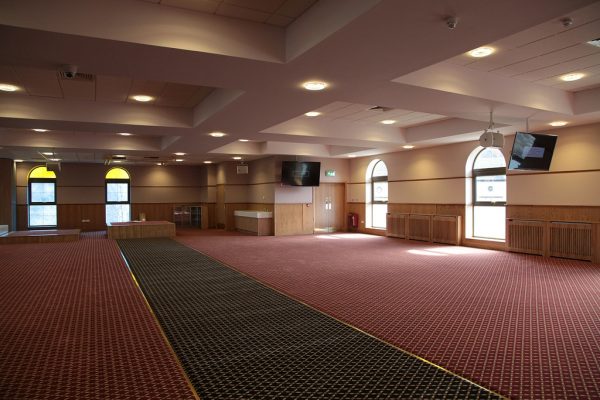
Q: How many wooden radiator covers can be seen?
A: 5